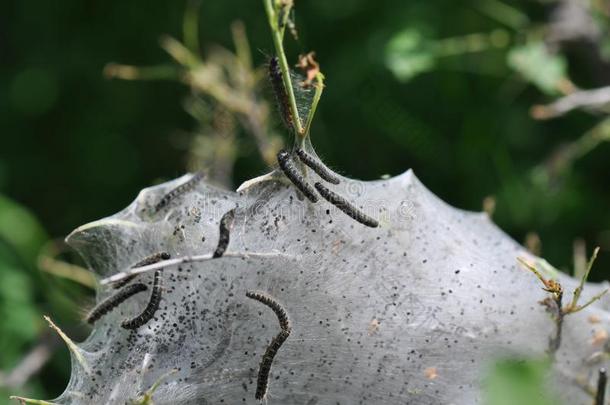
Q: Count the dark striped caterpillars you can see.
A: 11